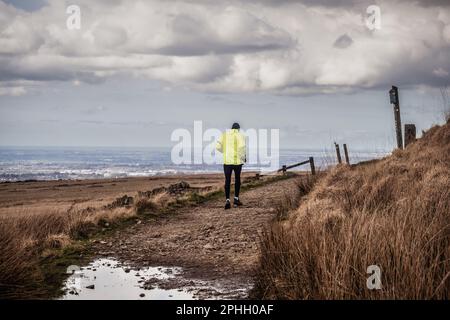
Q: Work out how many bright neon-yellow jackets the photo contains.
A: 1